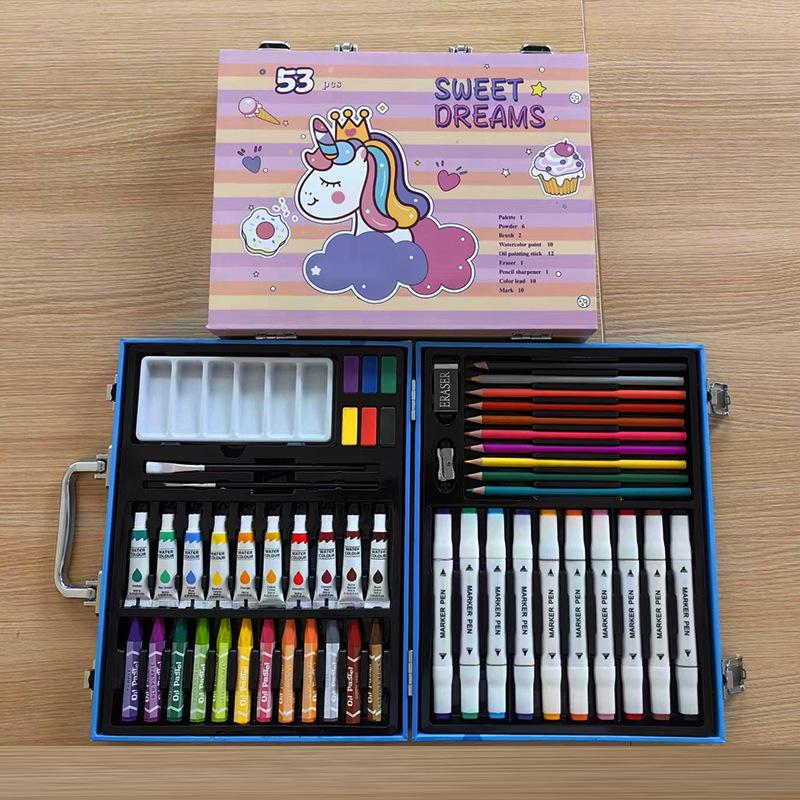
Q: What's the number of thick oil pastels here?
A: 12